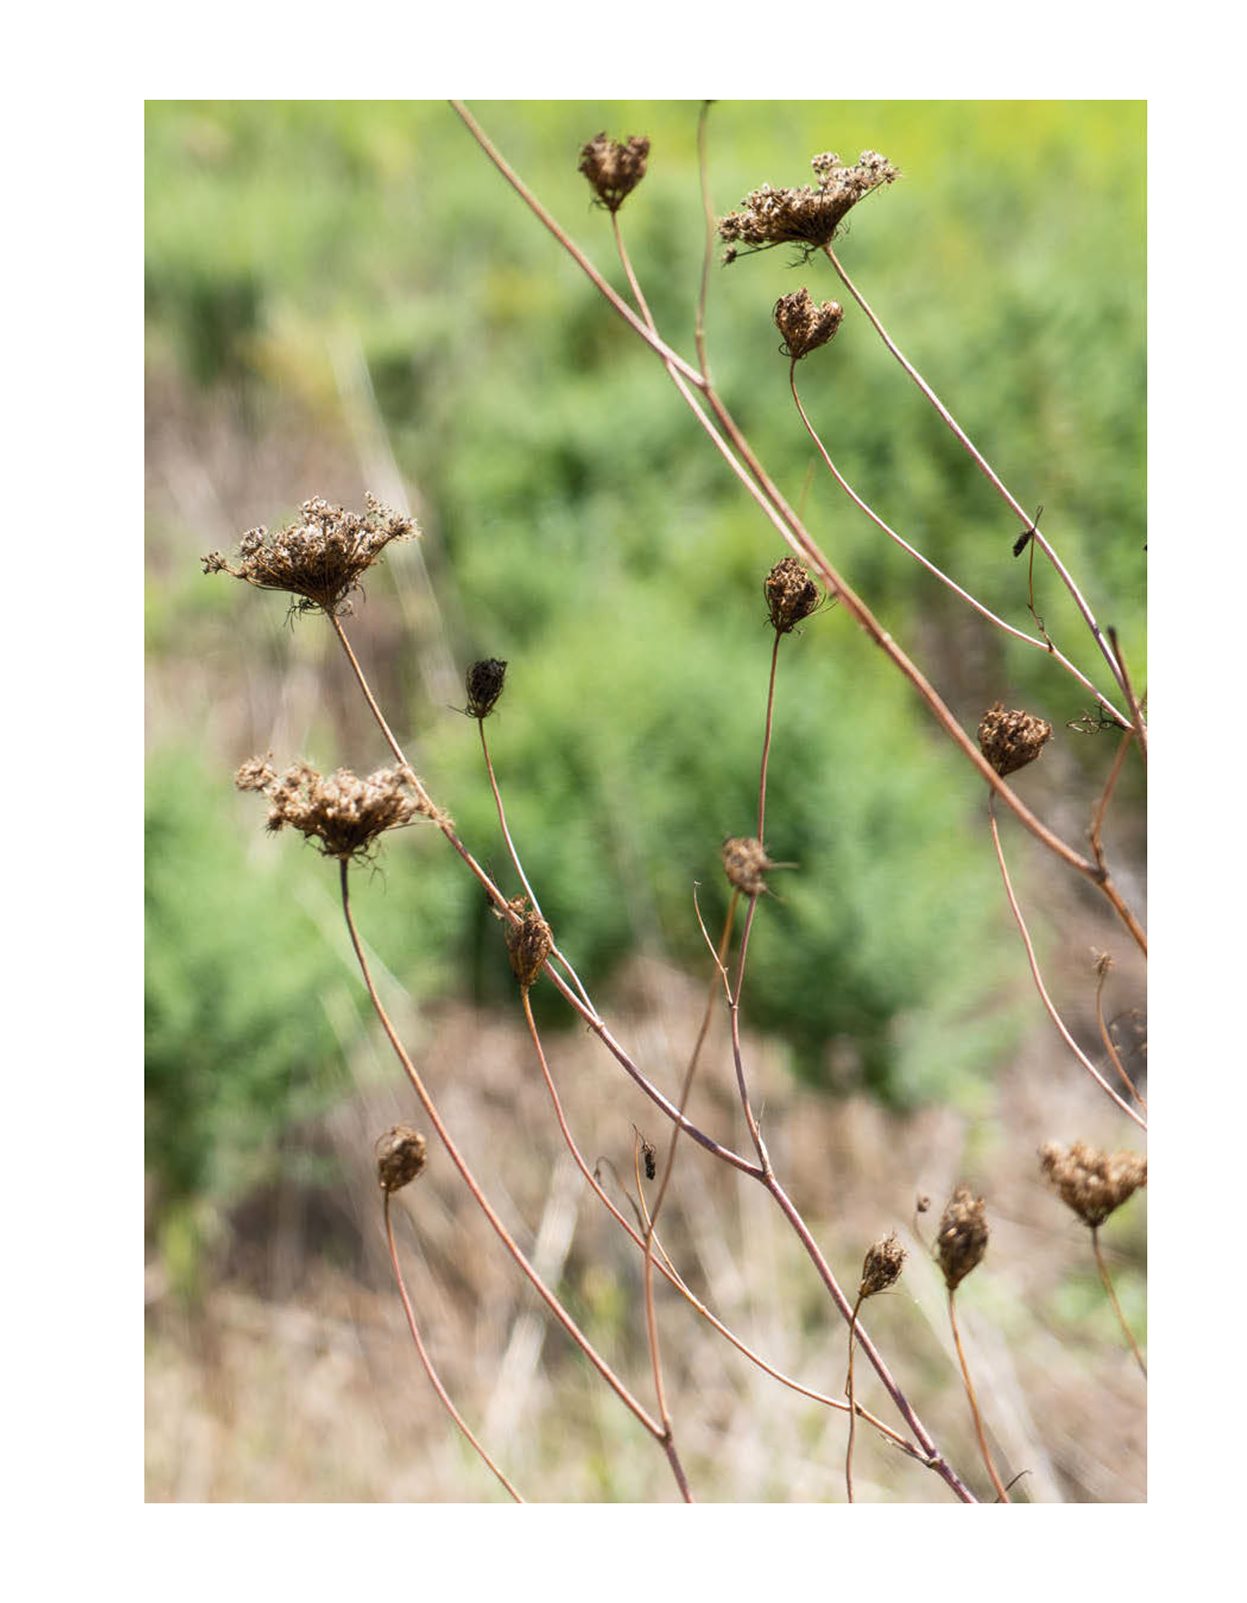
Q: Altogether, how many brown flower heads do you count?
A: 14